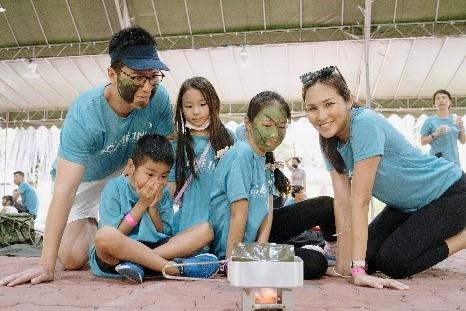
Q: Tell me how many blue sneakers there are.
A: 2